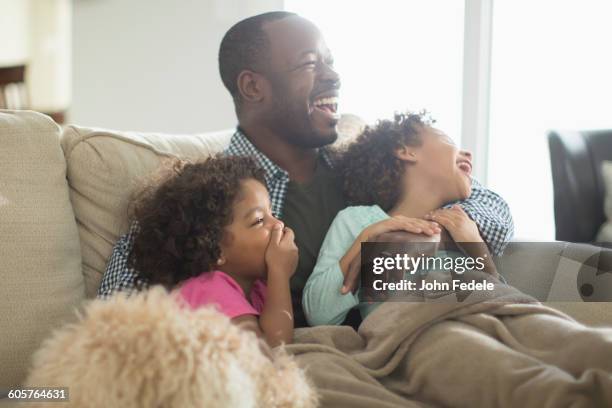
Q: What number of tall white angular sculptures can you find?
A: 0